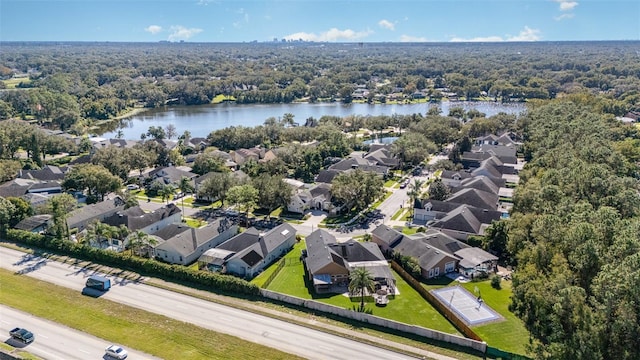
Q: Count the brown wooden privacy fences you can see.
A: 1